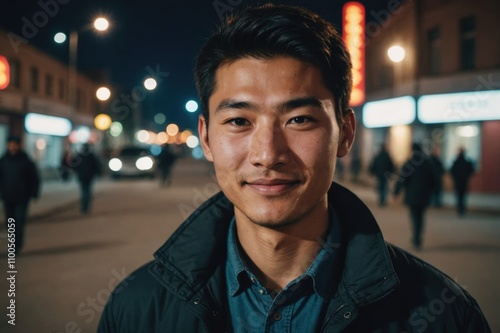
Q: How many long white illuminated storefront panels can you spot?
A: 3